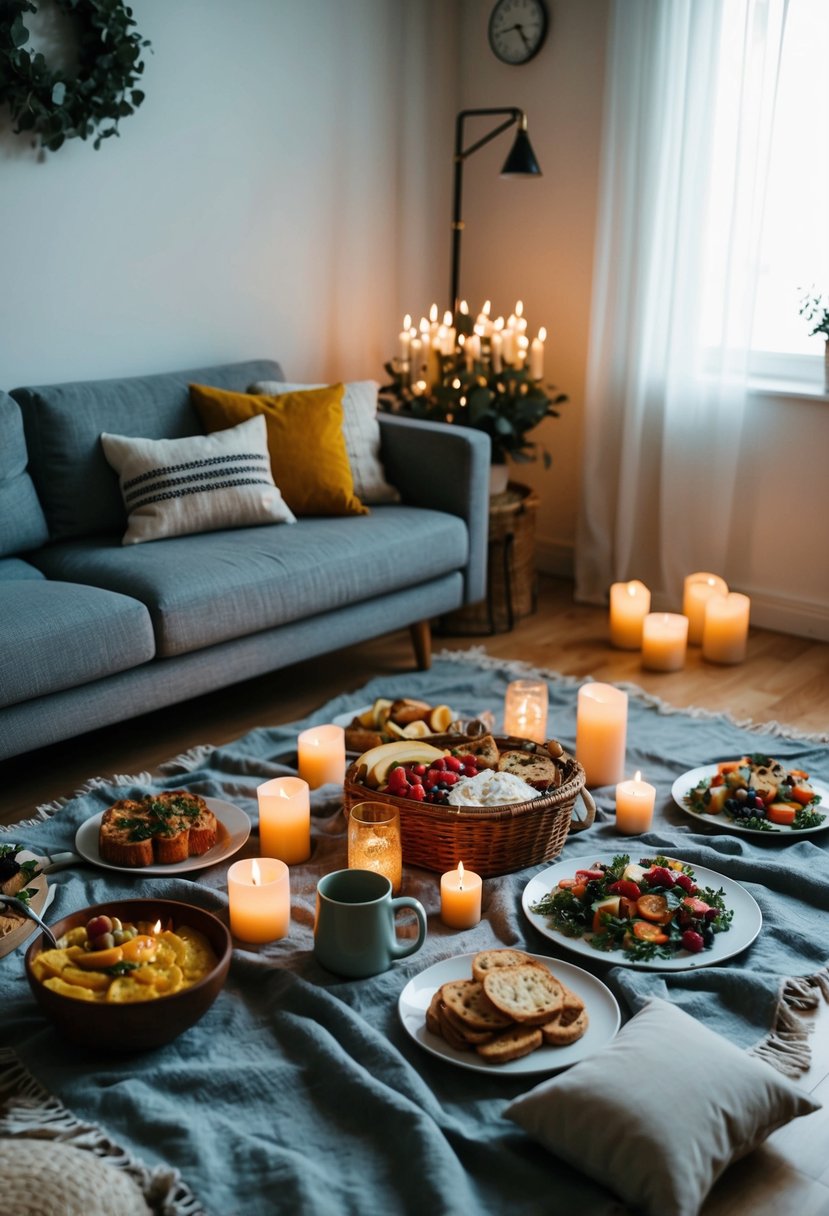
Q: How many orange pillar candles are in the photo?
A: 10